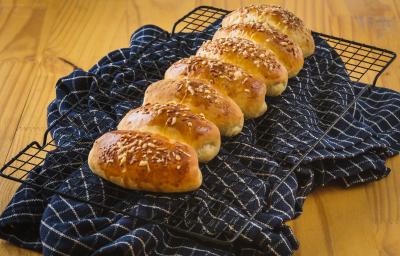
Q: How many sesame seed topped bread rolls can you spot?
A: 7